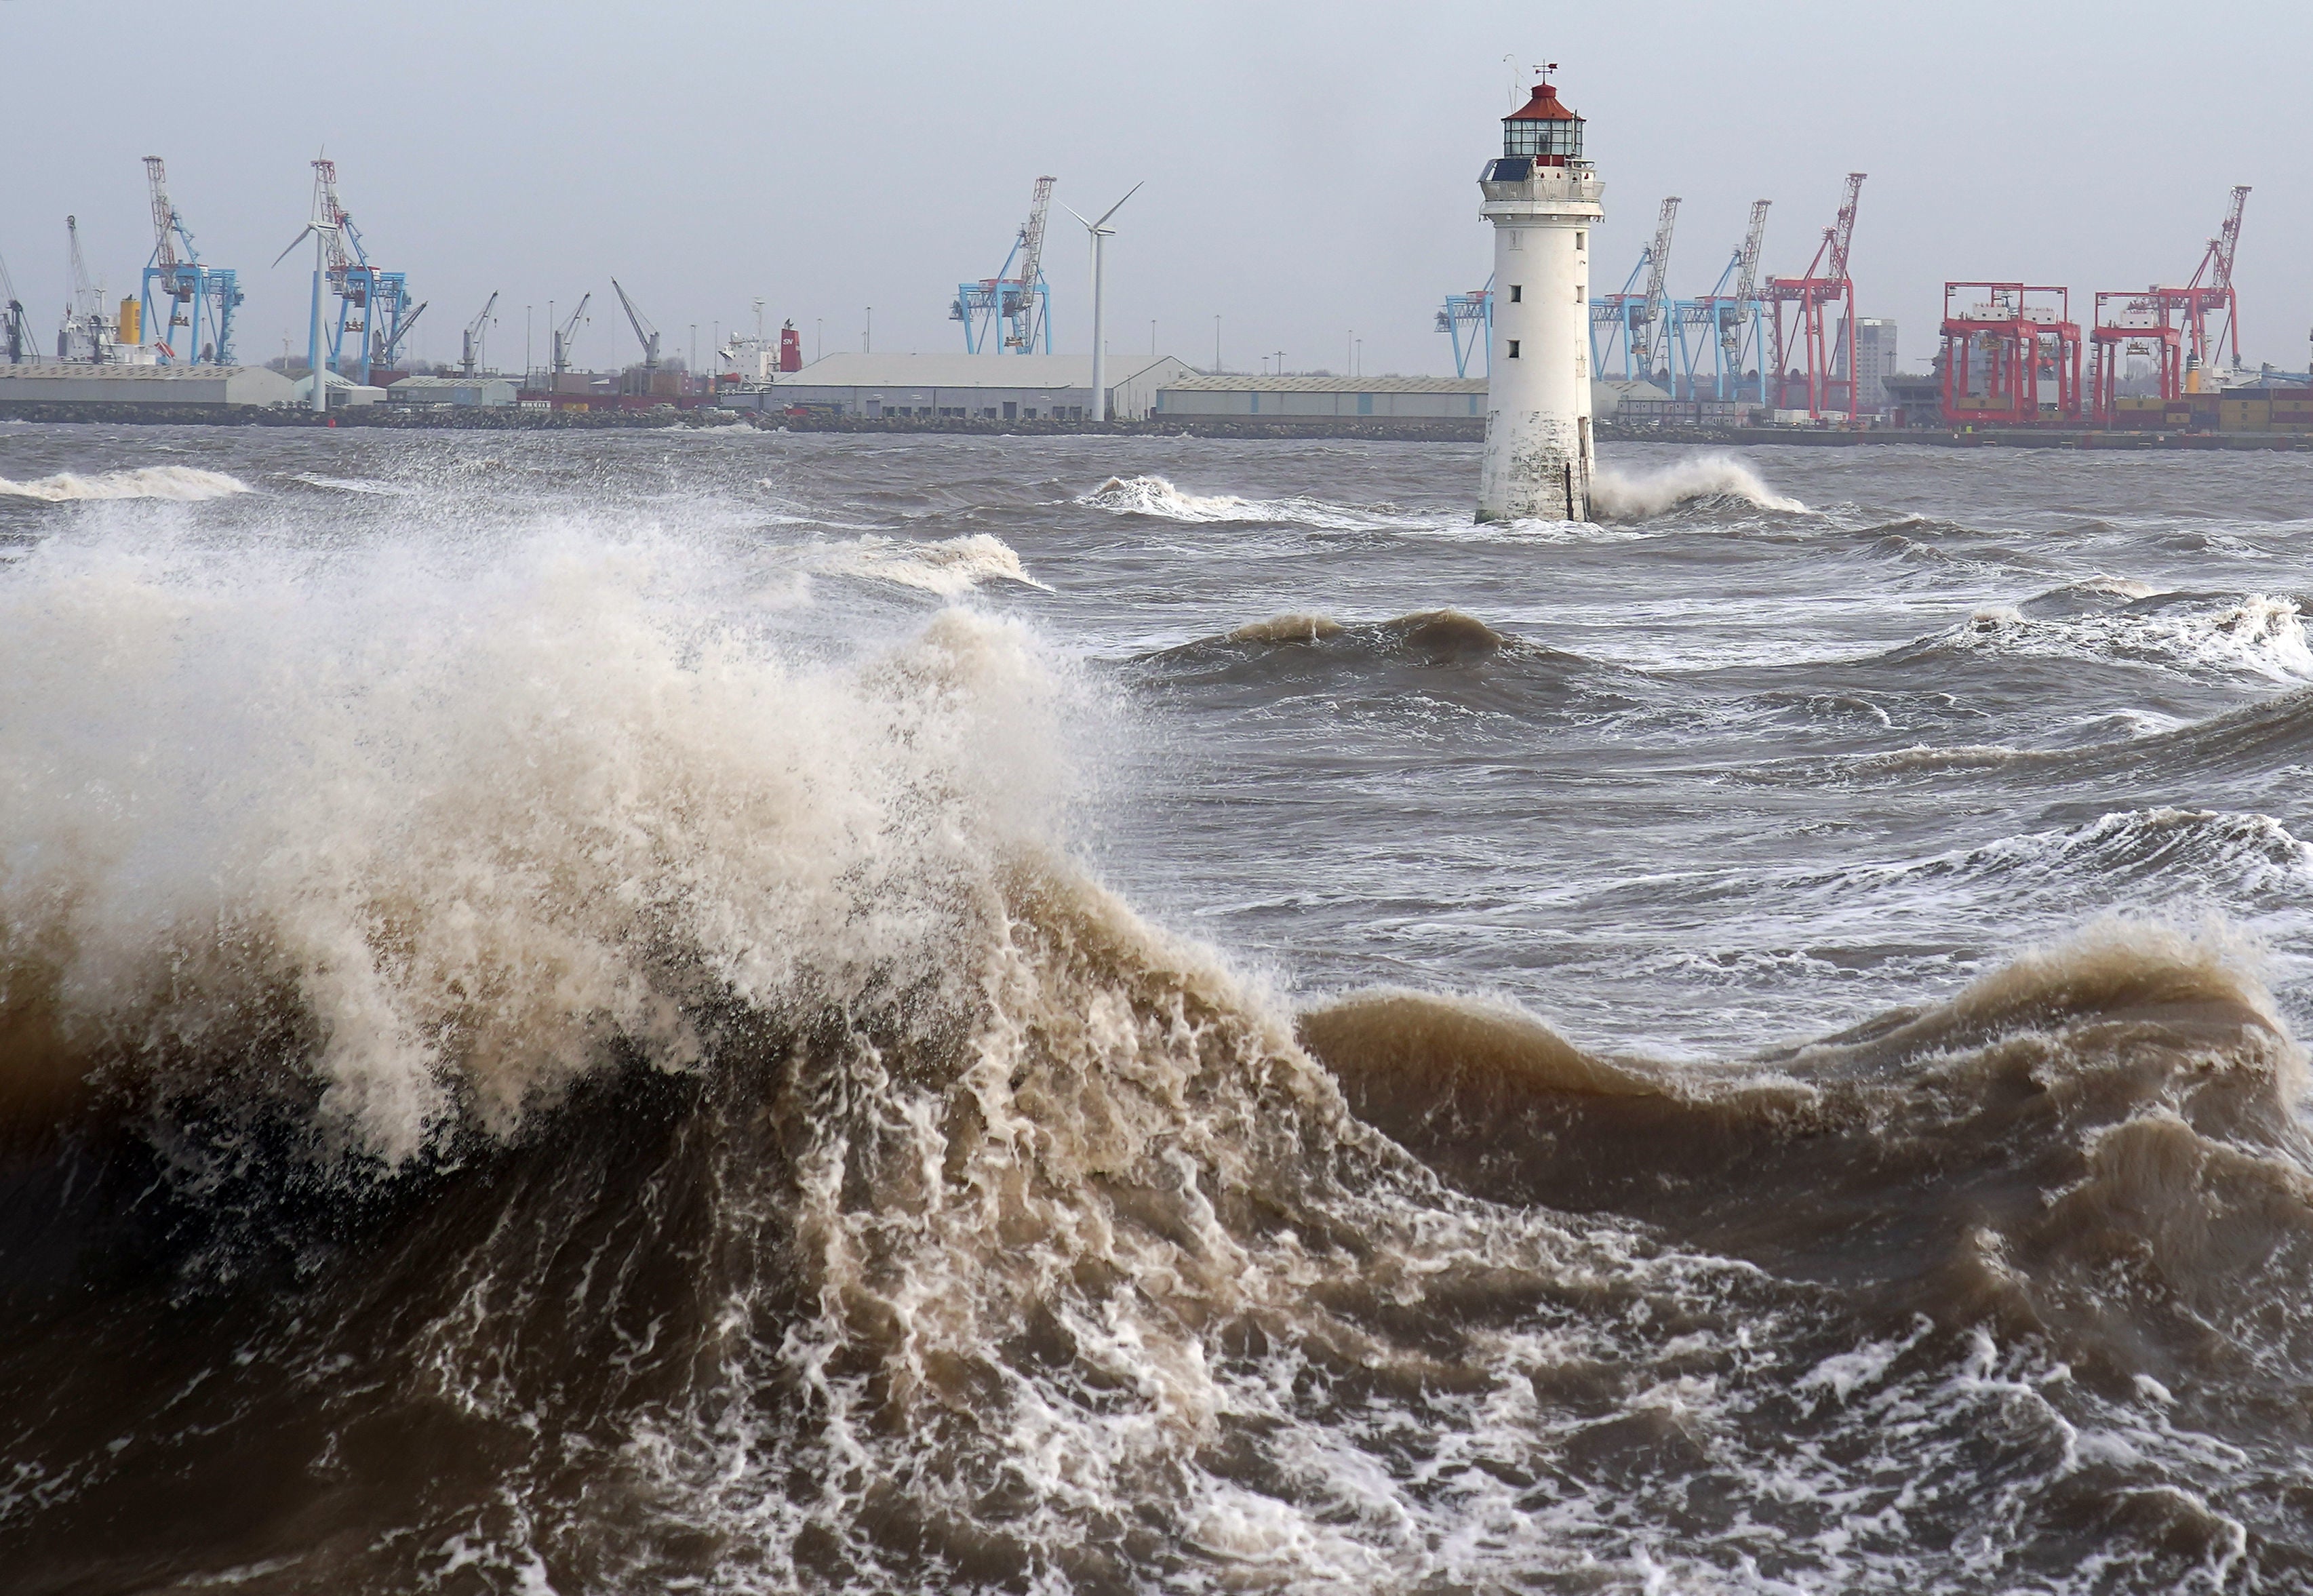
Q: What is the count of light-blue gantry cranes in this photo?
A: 6